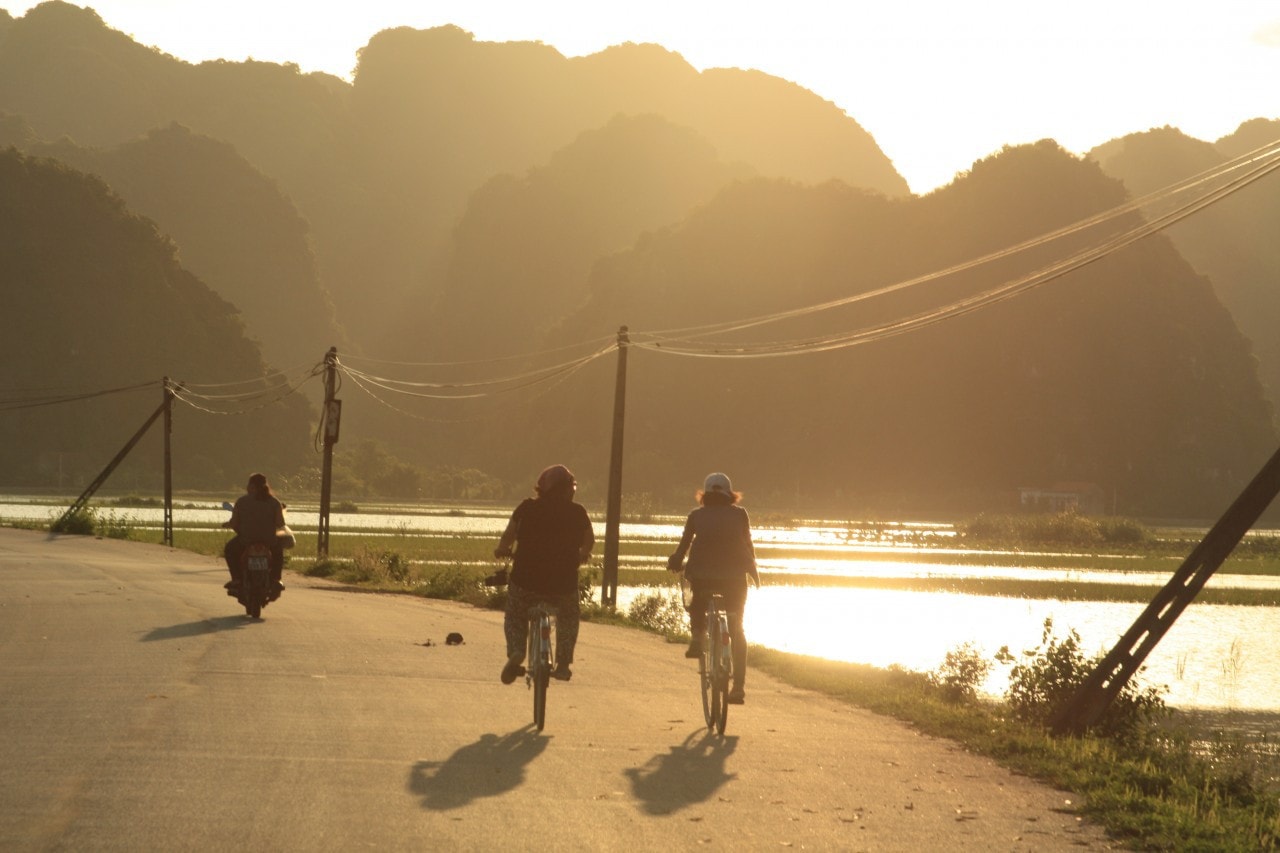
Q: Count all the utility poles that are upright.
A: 3